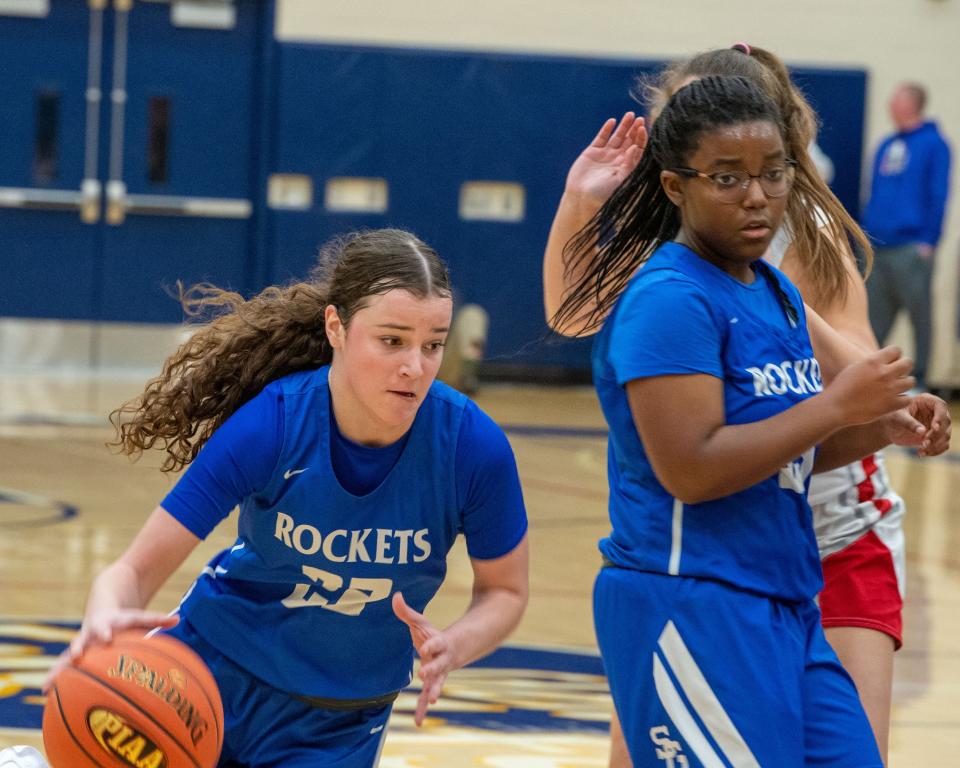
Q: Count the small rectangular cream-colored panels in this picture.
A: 3